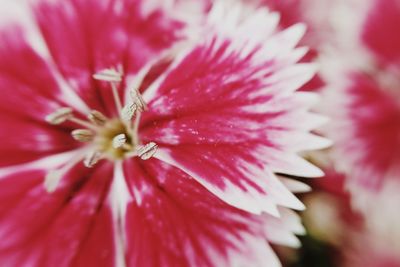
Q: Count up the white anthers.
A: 10